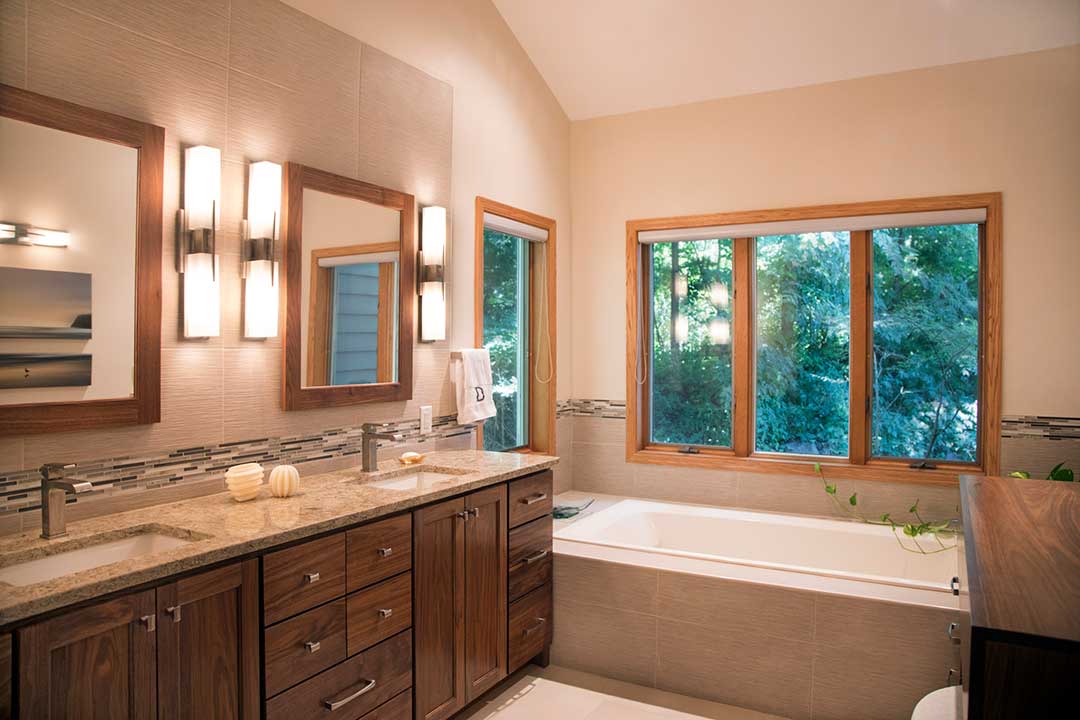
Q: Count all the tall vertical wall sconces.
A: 3